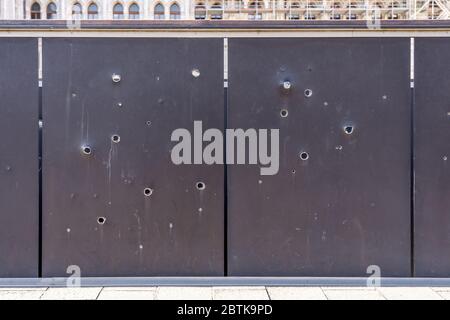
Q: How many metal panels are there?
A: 4